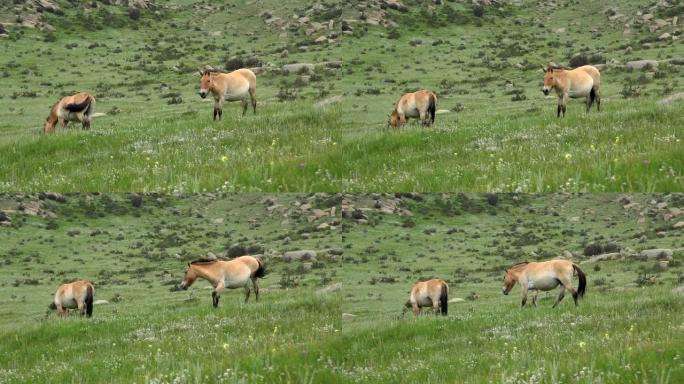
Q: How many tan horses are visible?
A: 8